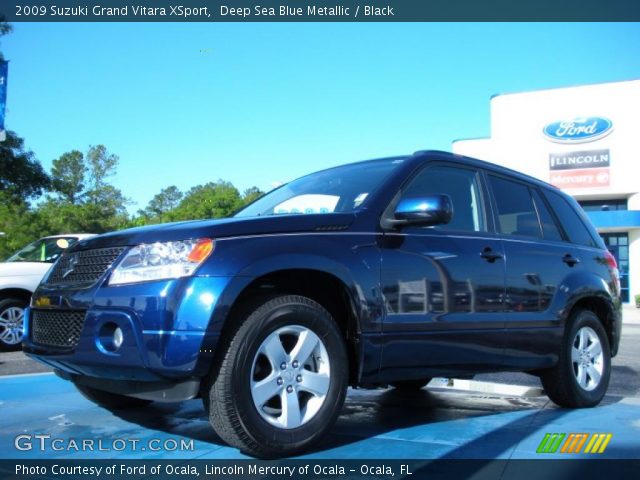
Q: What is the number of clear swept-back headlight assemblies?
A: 1